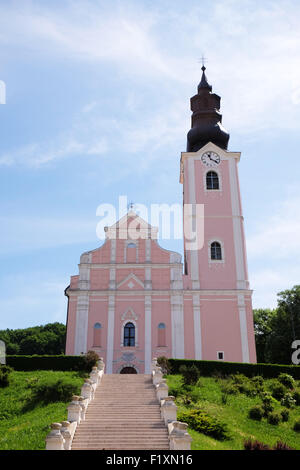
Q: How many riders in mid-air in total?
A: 0